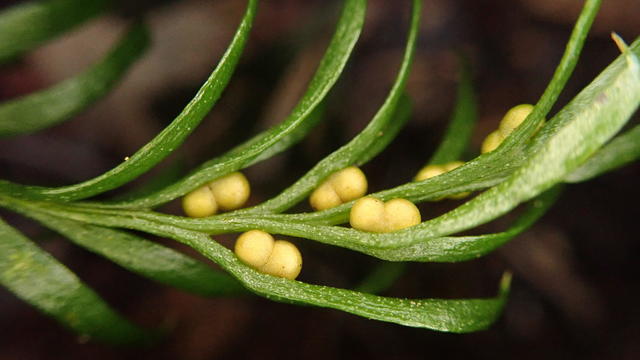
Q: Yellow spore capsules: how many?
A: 12